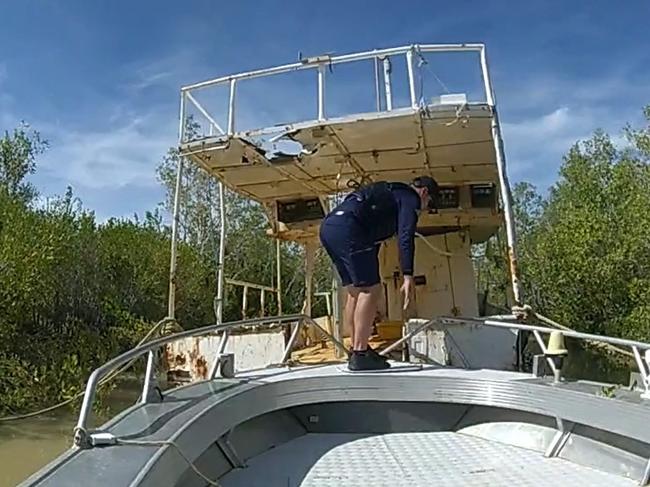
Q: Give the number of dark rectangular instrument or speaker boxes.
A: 3